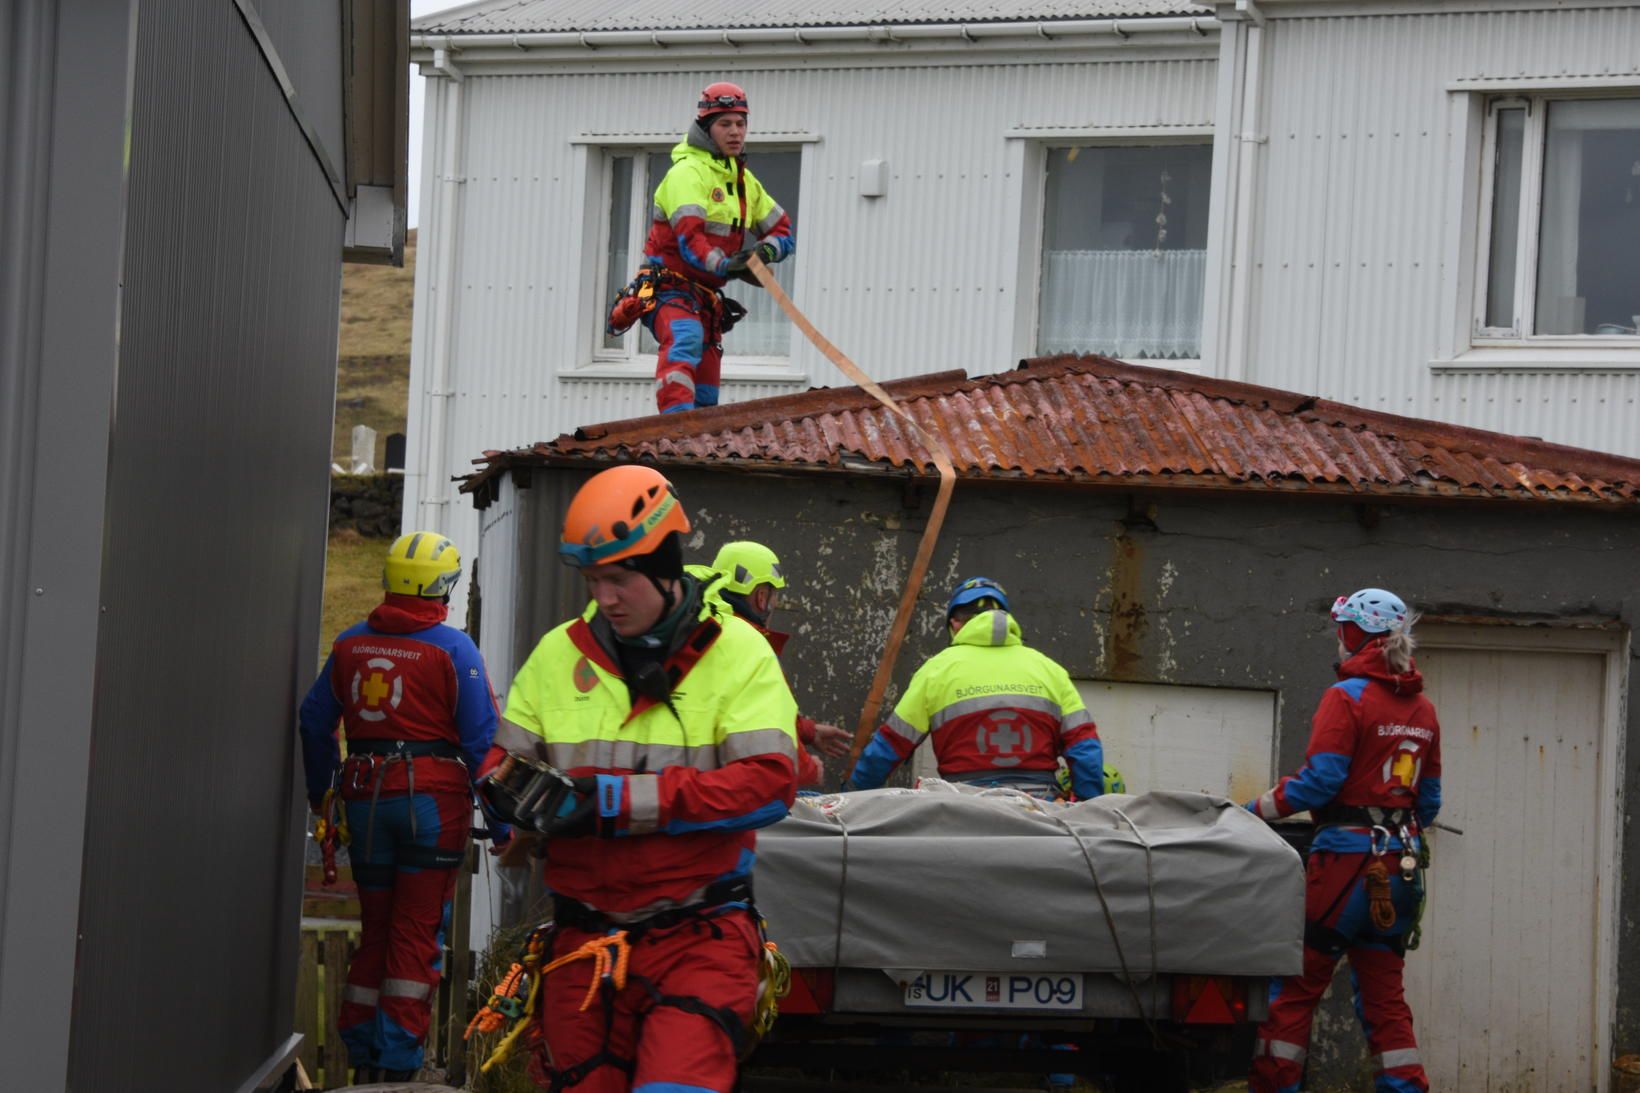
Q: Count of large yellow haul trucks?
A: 0